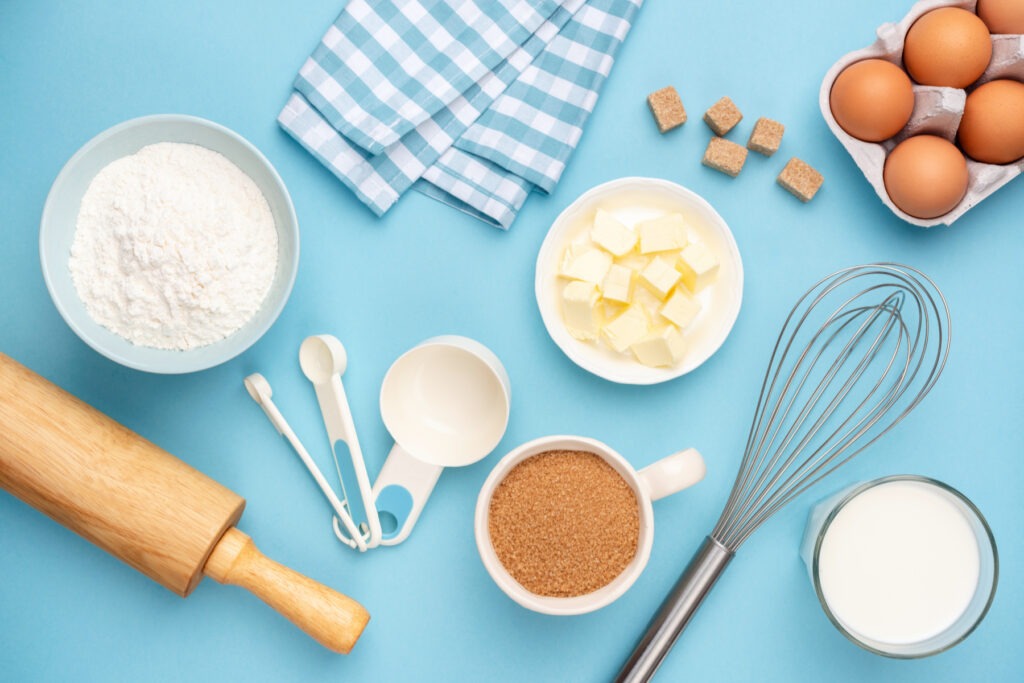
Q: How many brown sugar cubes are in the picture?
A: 5